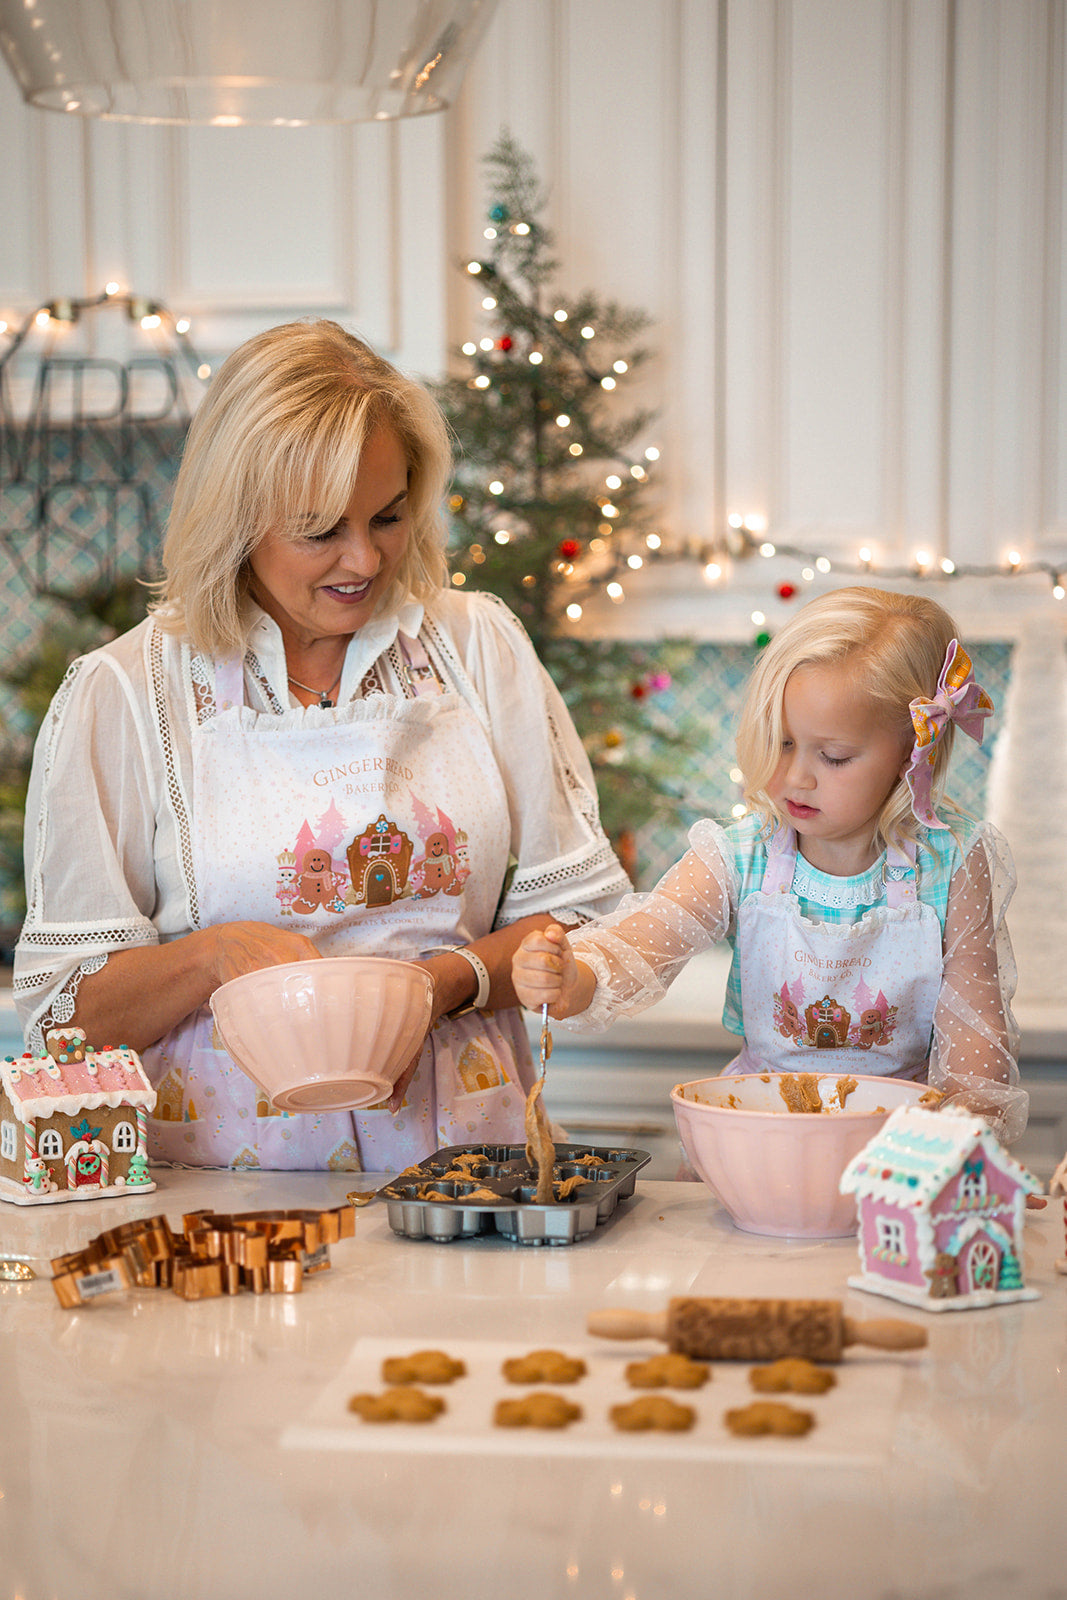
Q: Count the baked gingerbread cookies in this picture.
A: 8